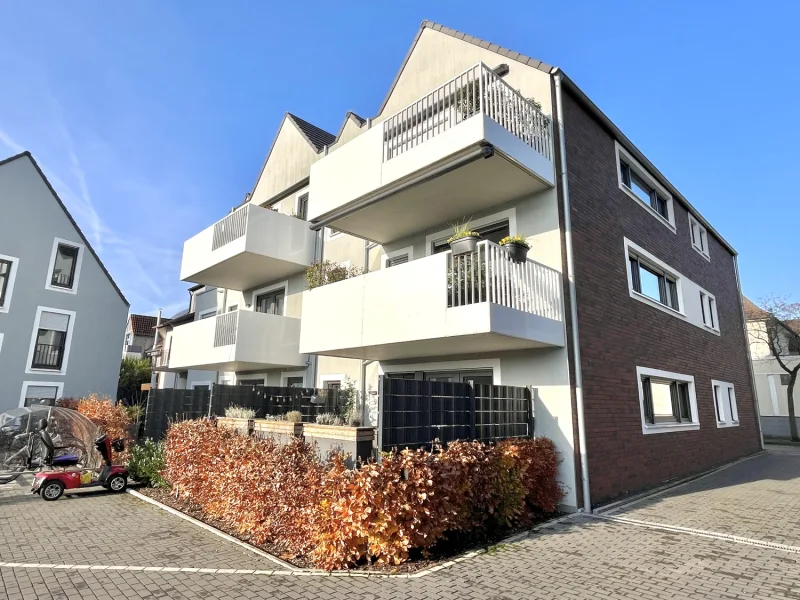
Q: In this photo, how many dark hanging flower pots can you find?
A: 2